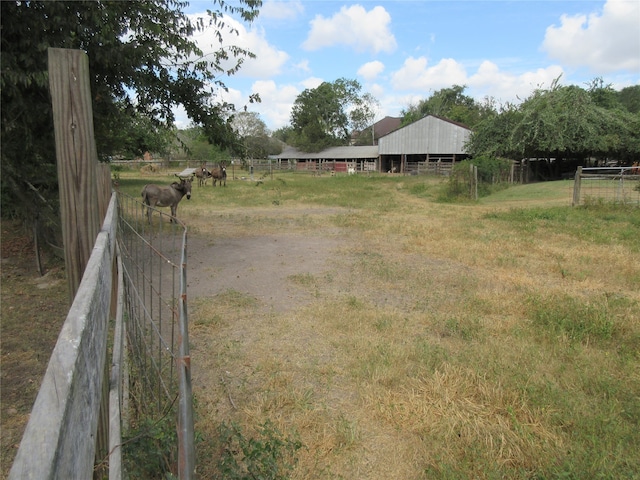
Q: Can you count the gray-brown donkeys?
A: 3